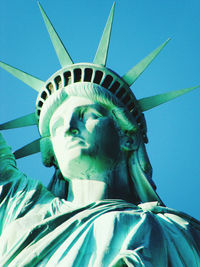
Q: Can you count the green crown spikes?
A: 7